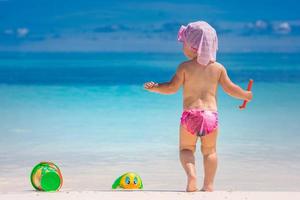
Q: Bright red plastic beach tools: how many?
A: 1